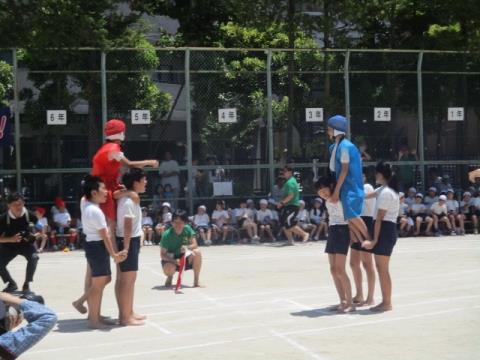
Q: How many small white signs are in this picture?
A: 6